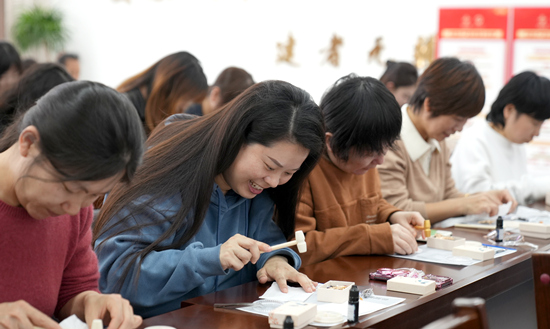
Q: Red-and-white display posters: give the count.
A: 2